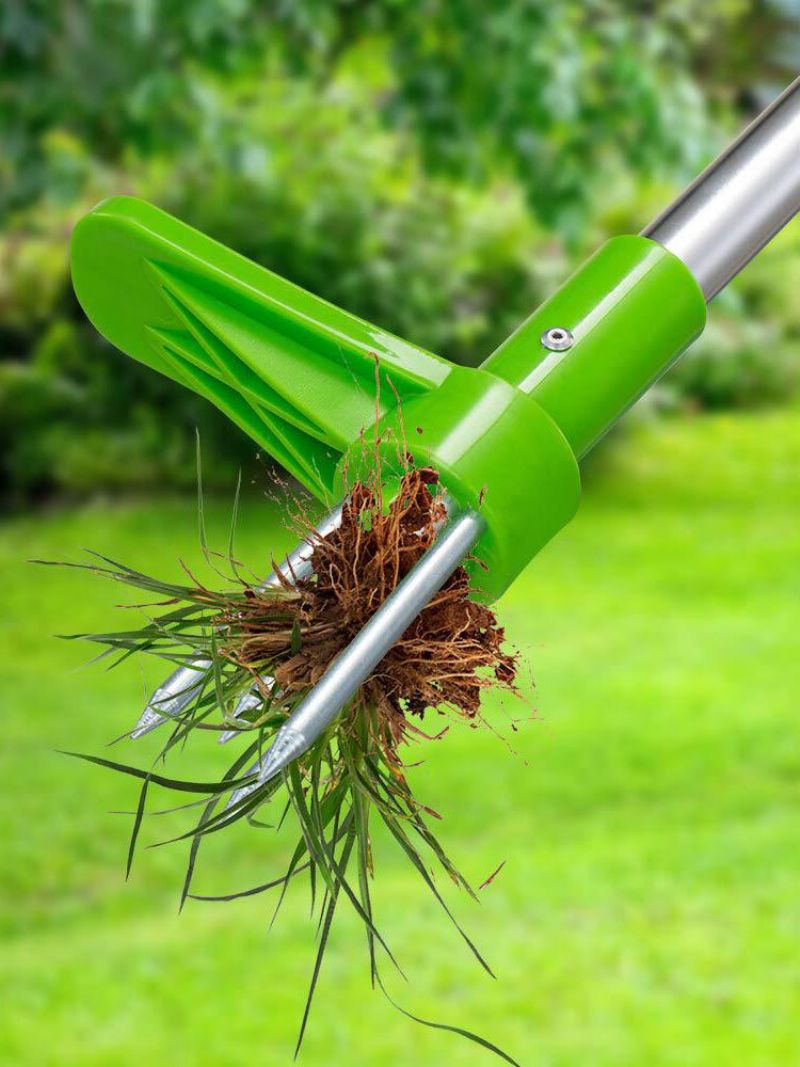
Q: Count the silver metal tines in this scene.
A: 4